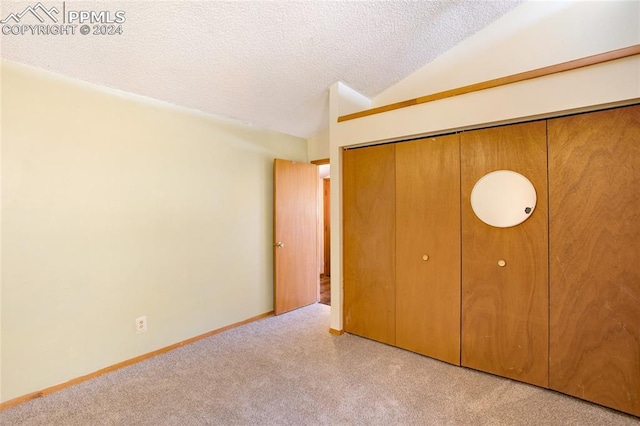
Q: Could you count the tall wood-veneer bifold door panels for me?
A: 4